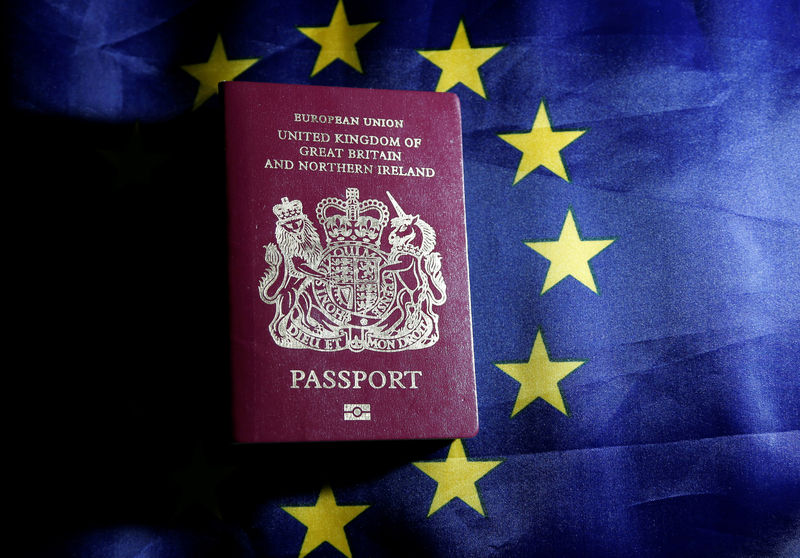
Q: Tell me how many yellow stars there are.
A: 8